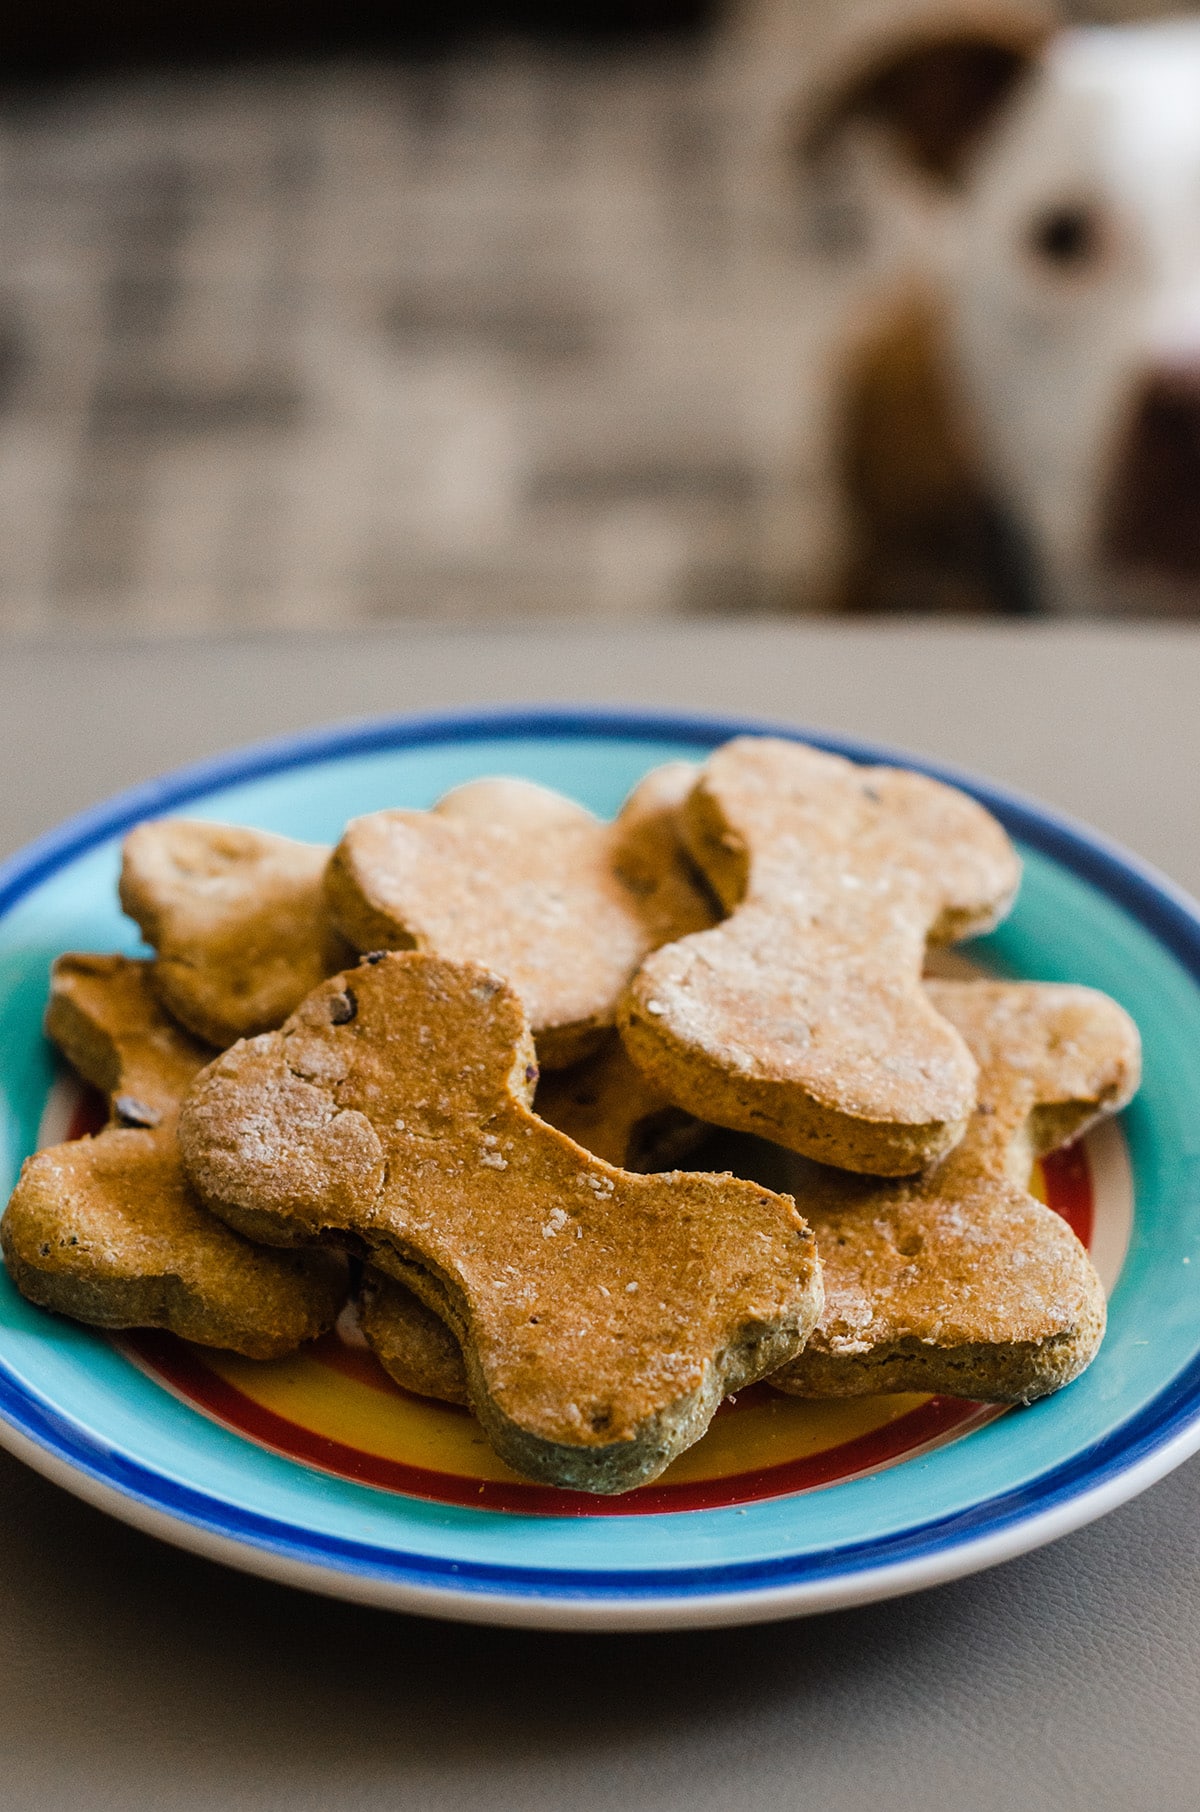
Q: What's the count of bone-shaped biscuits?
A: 7